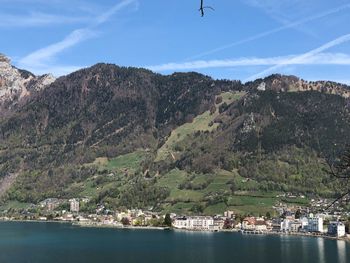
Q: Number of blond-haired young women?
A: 0